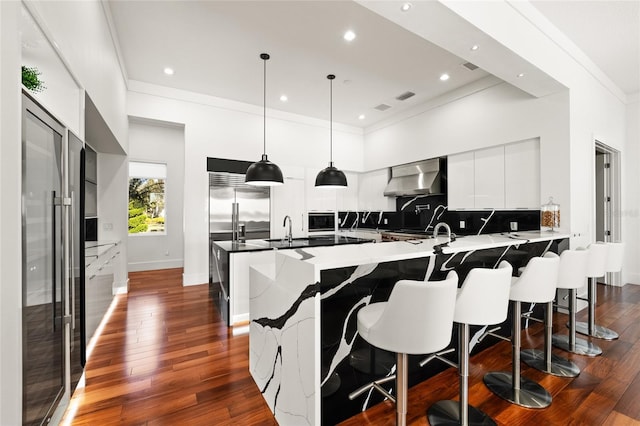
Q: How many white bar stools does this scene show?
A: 6